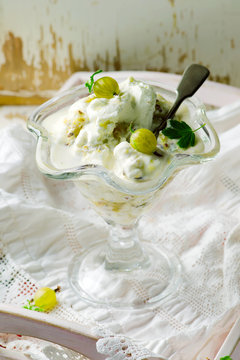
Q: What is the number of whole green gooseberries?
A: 3